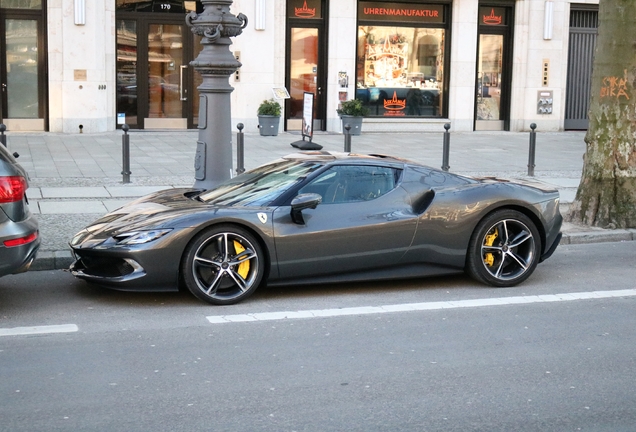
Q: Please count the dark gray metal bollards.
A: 6